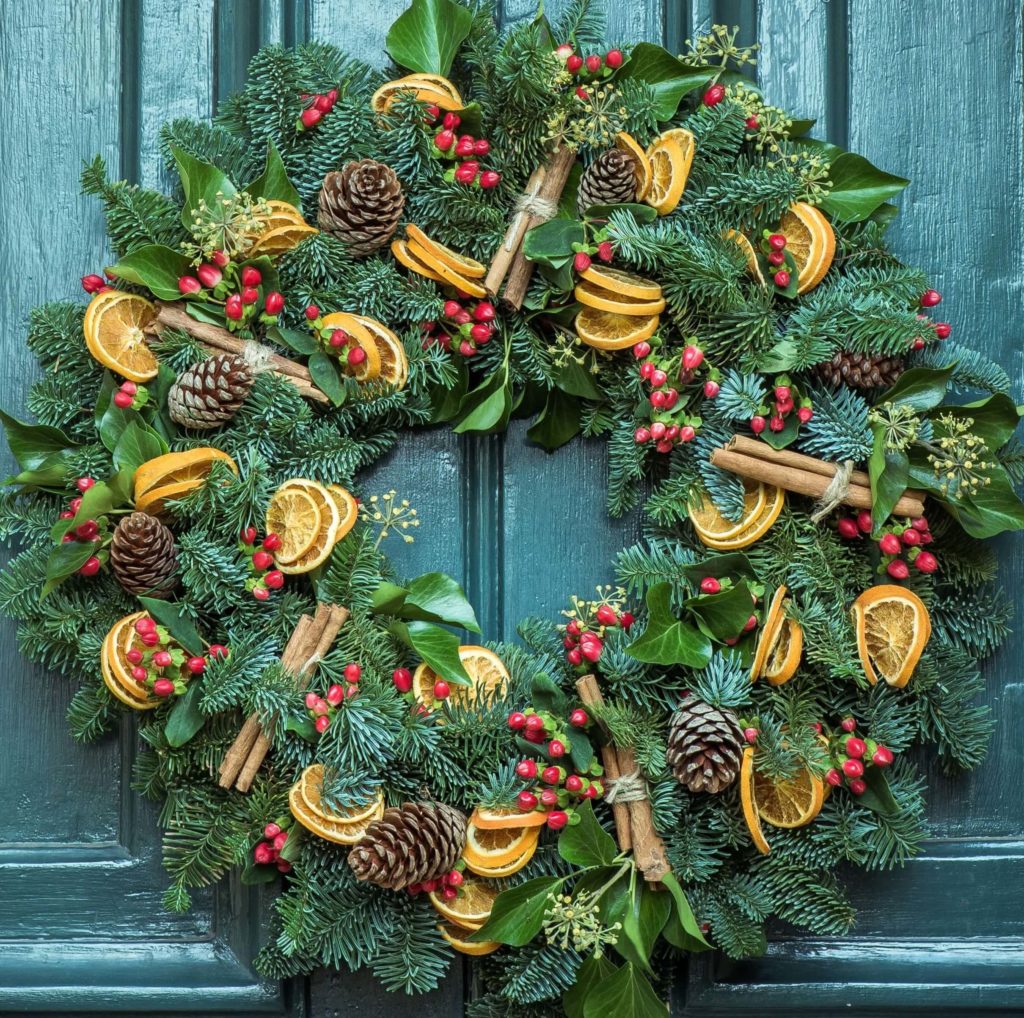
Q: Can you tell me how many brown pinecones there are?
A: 7